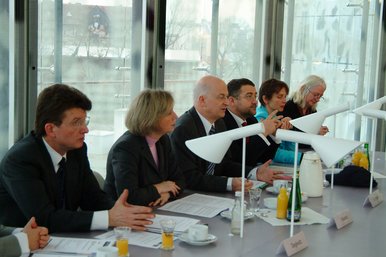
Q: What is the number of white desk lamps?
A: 5